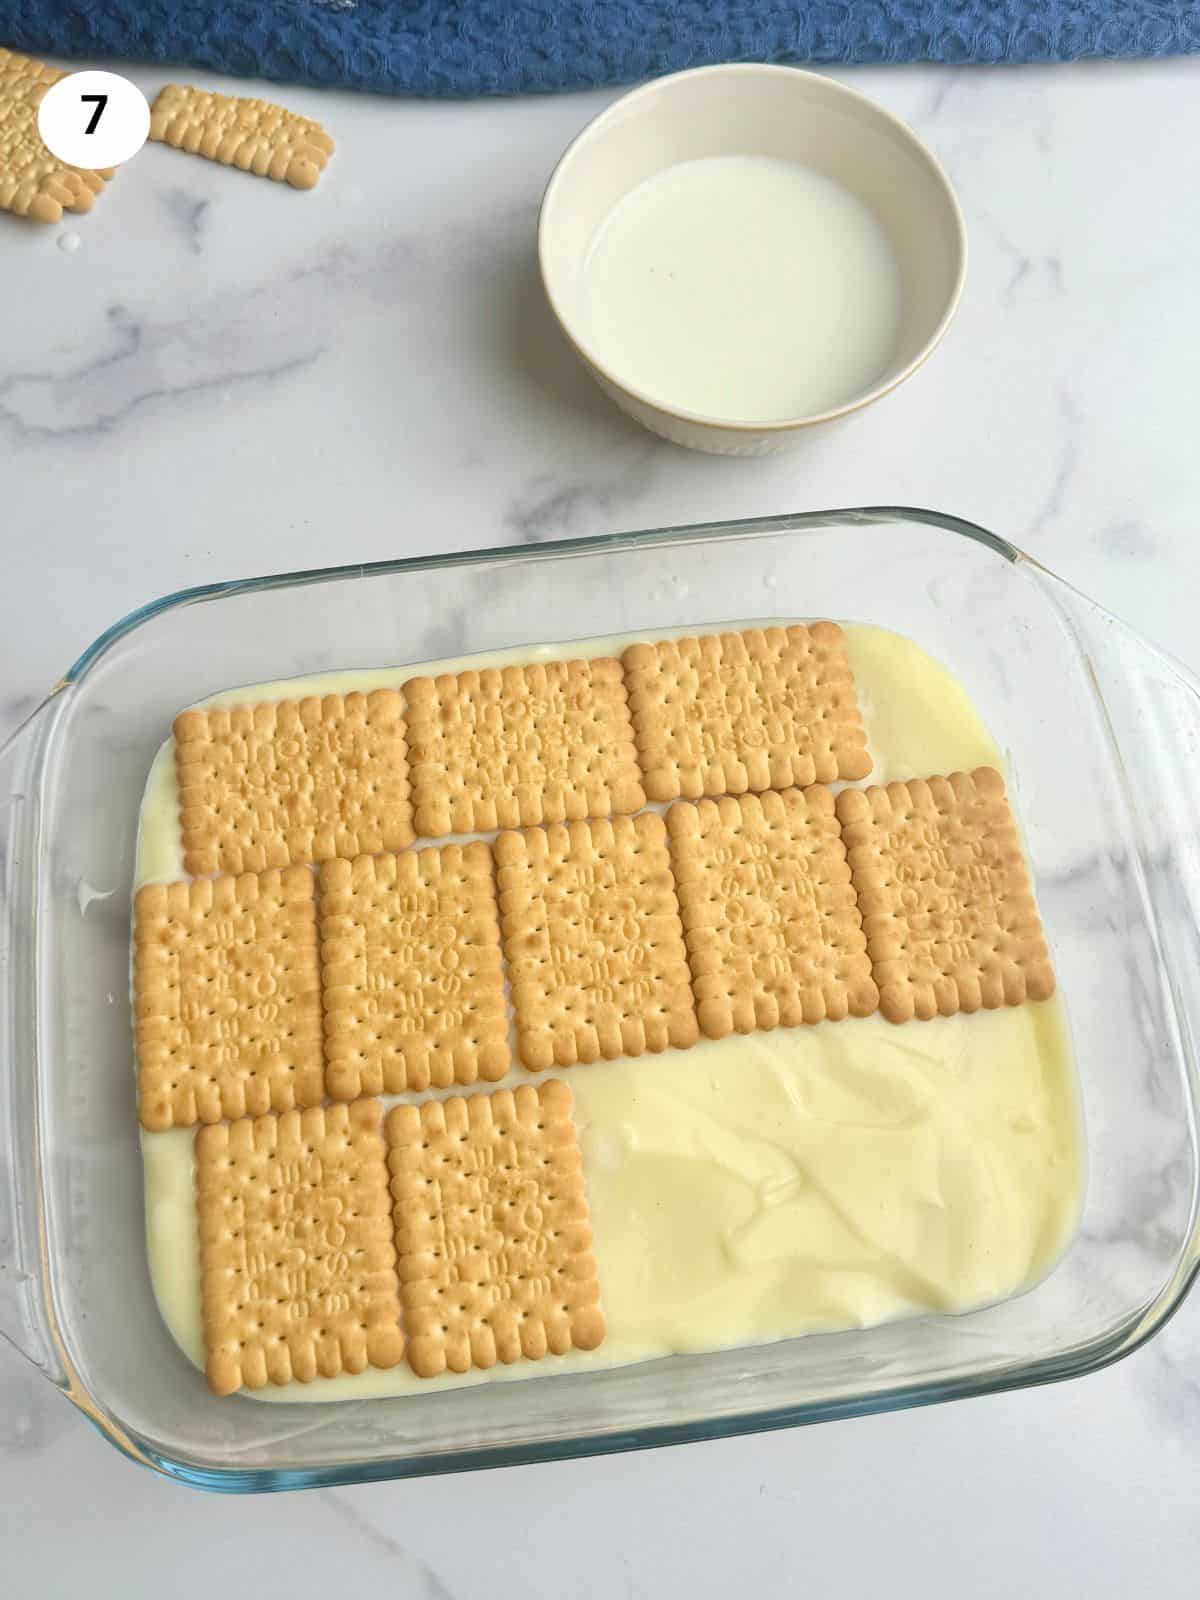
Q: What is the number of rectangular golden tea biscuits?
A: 13